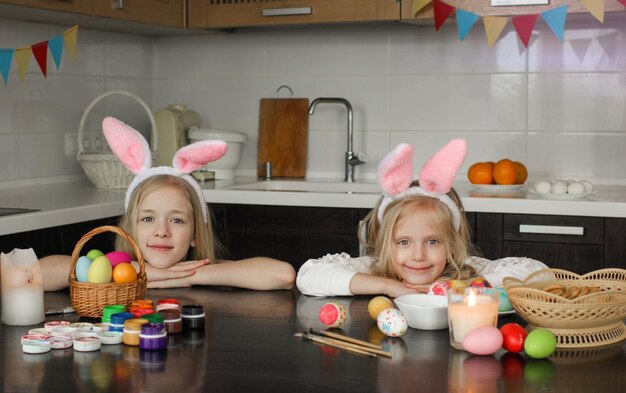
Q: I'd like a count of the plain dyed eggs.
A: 8